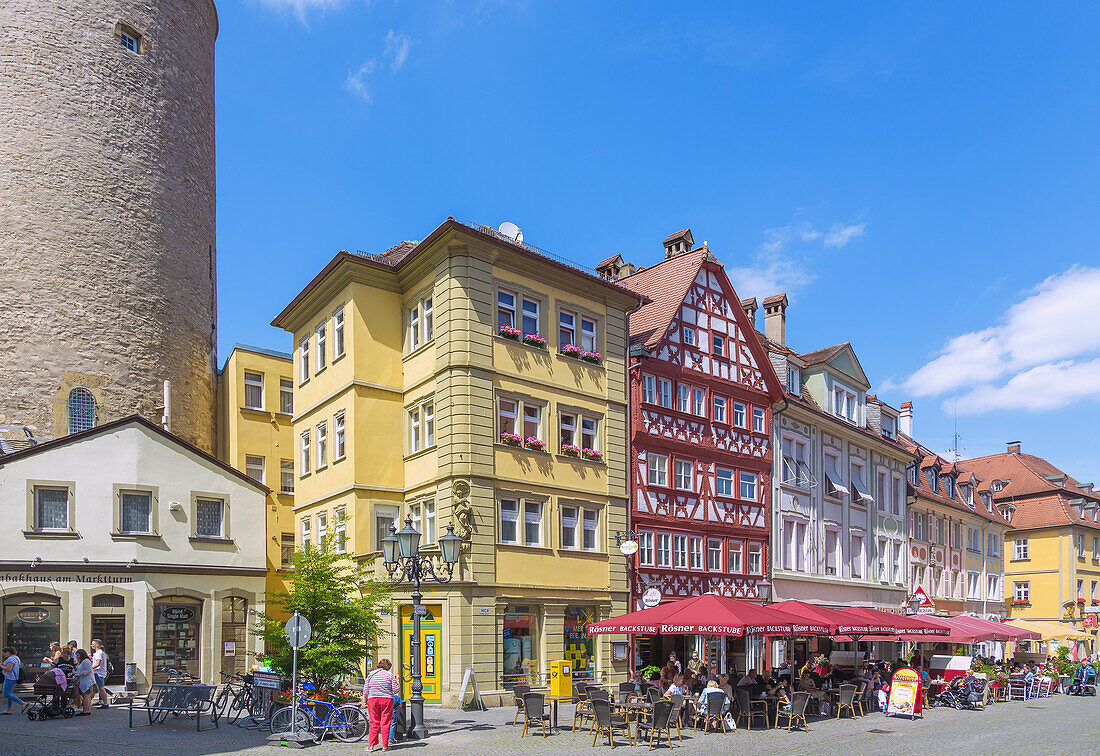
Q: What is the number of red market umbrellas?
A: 5